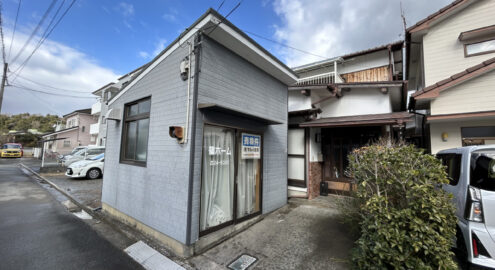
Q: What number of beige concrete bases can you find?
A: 1